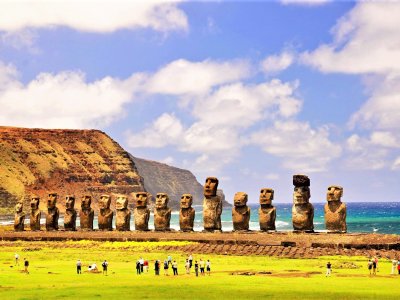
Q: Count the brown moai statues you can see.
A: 15